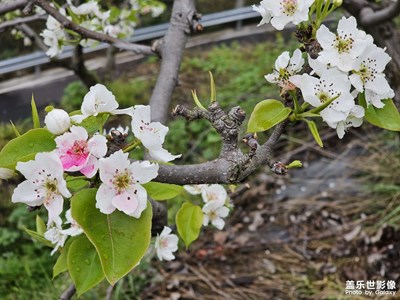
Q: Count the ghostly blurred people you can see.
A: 0